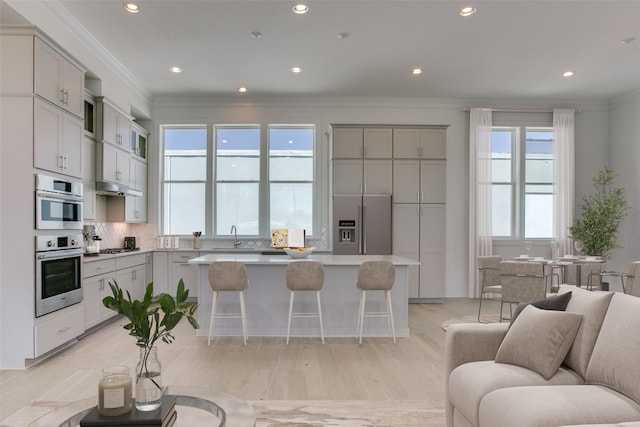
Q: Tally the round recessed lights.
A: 8